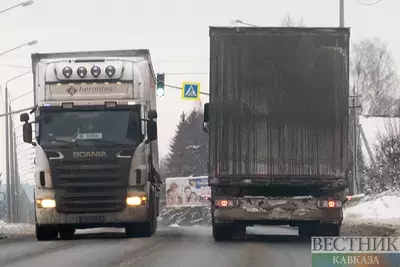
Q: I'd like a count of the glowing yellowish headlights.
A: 2